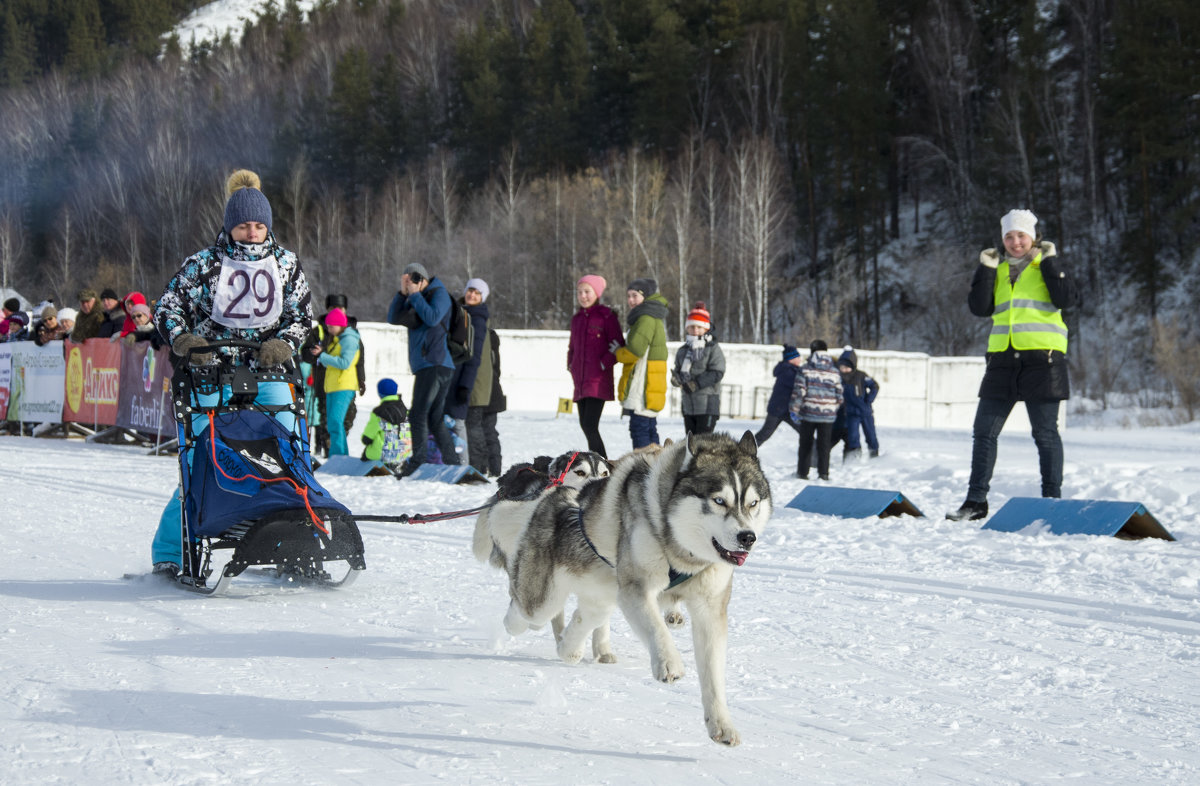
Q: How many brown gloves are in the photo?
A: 2